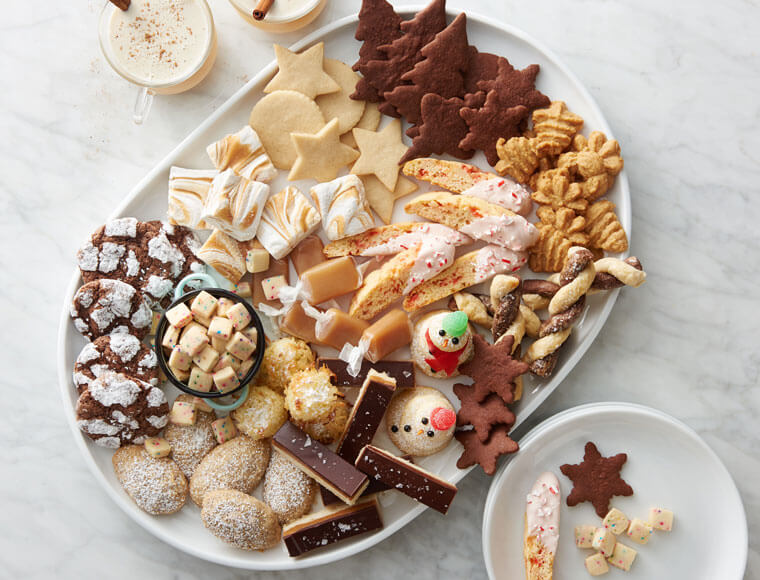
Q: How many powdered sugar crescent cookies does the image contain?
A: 5